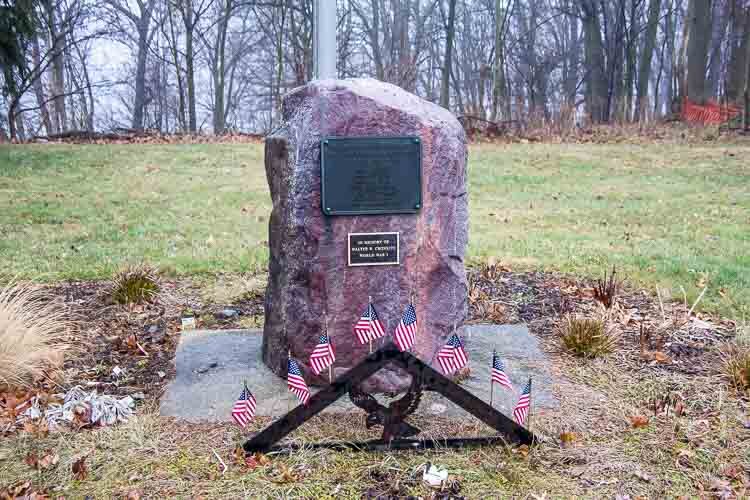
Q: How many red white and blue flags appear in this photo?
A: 8